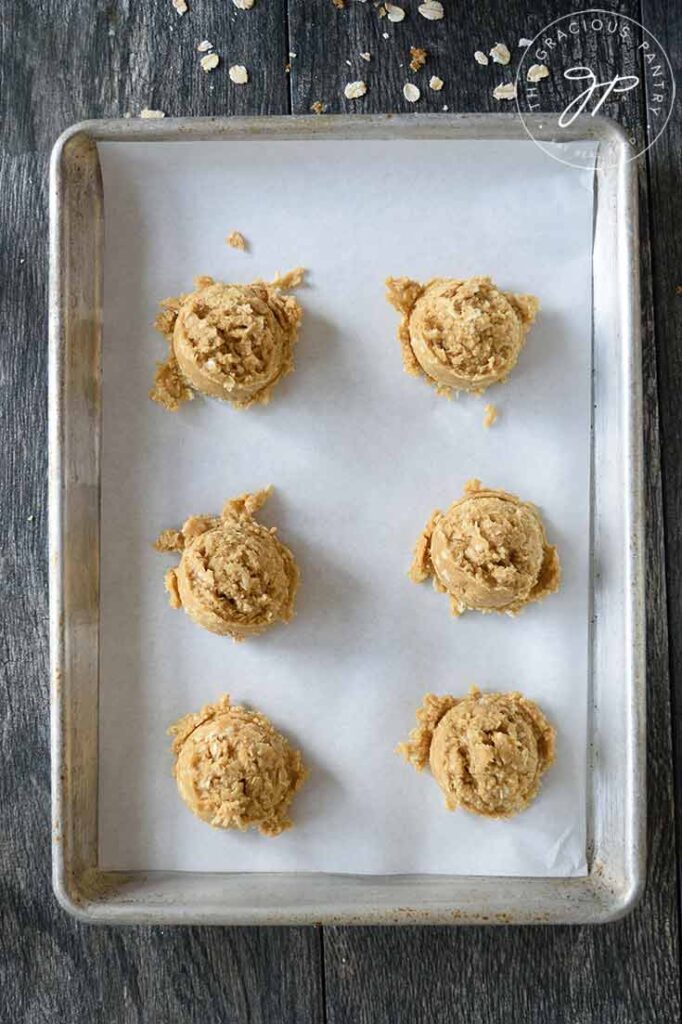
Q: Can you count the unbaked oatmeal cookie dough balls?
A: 6